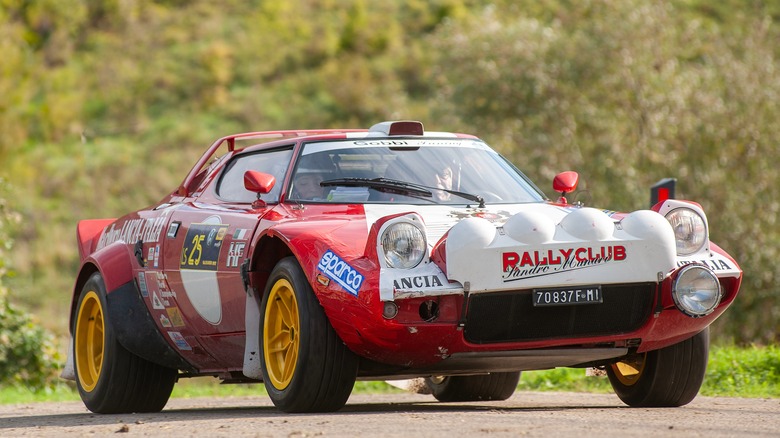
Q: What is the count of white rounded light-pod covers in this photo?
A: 4